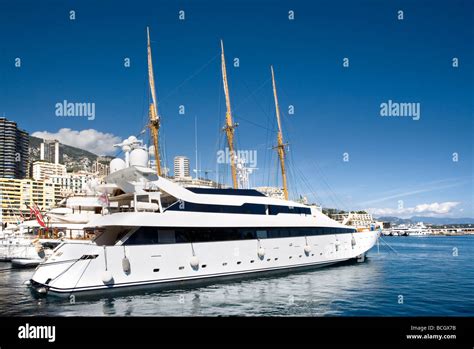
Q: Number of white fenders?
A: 7